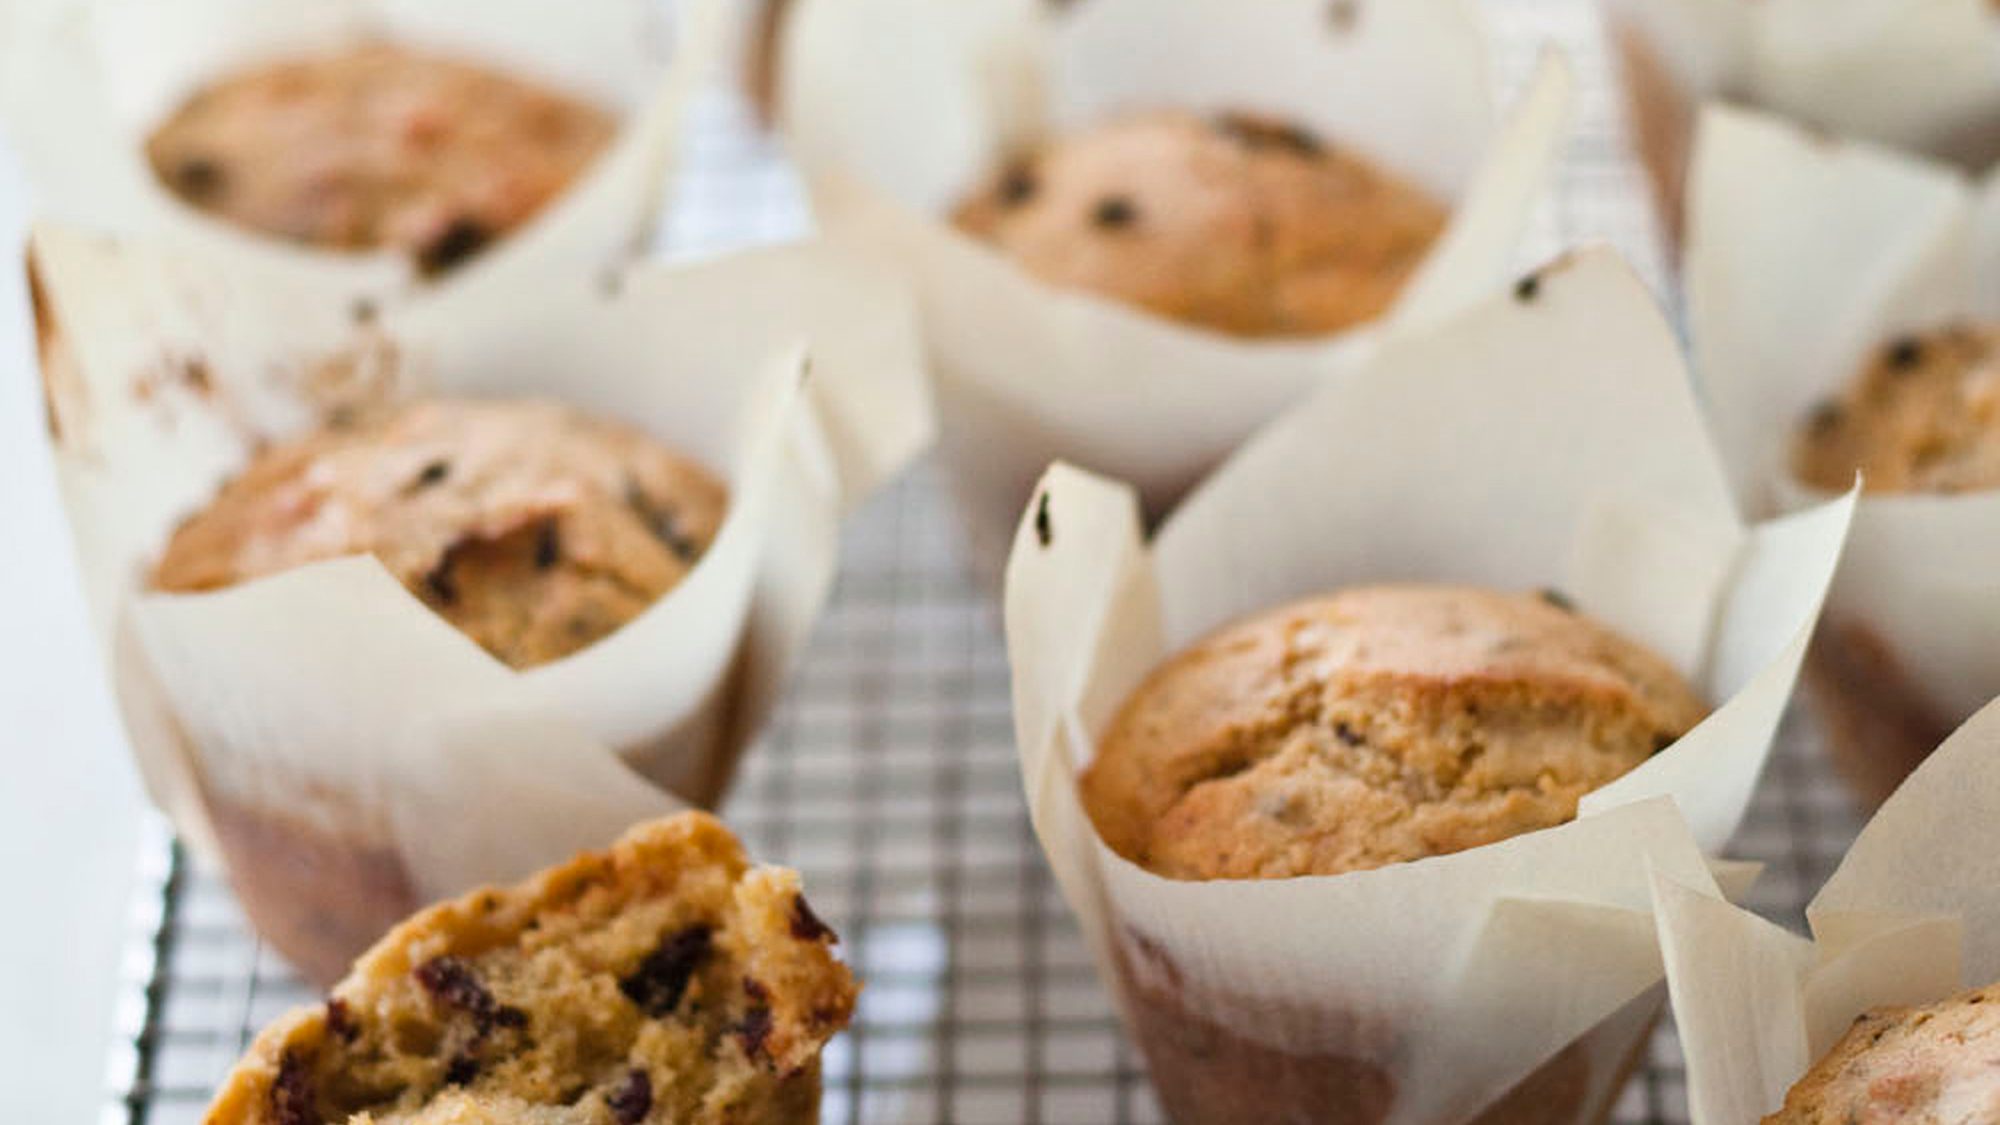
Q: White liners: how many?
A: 7